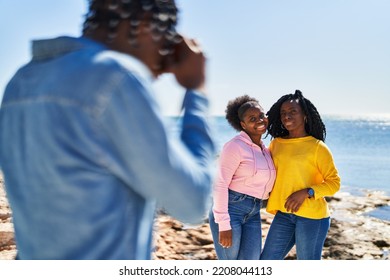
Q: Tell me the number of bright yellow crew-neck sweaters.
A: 1